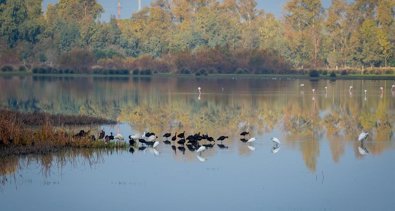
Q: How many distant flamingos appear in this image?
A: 8